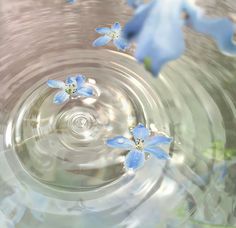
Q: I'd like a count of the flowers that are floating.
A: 3